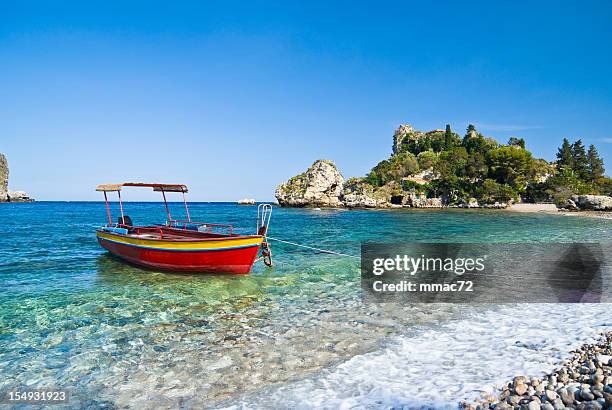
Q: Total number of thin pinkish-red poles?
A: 4